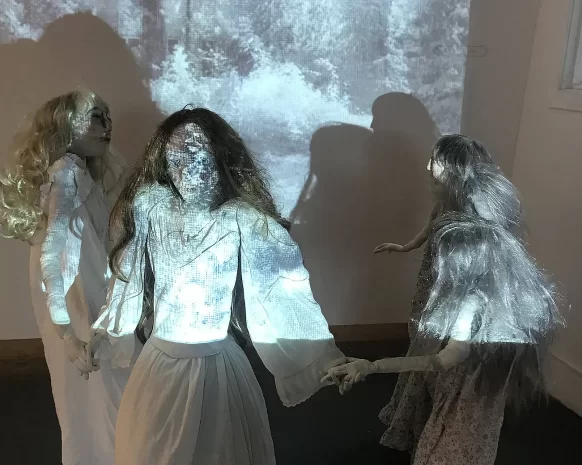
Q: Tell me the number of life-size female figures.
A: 4